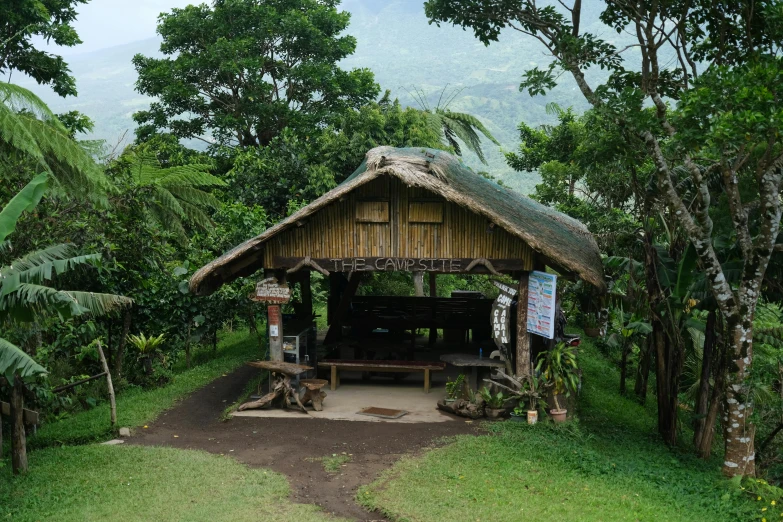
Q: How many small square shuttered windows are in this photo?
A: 2